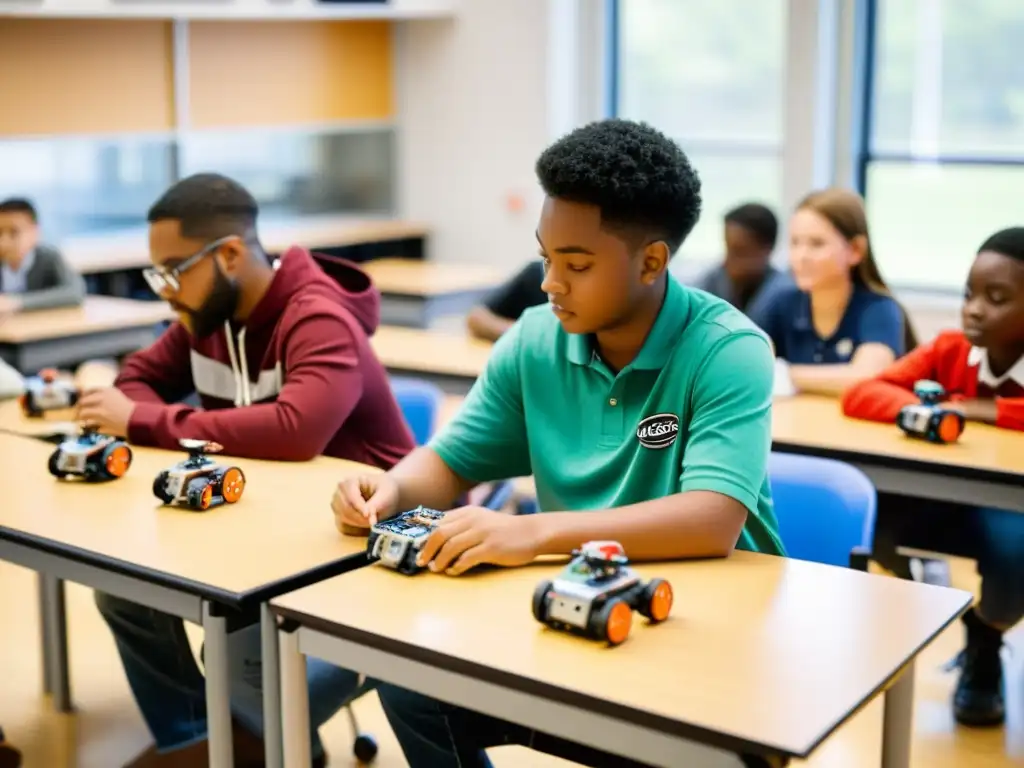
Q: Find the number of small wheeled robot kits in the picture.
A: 6